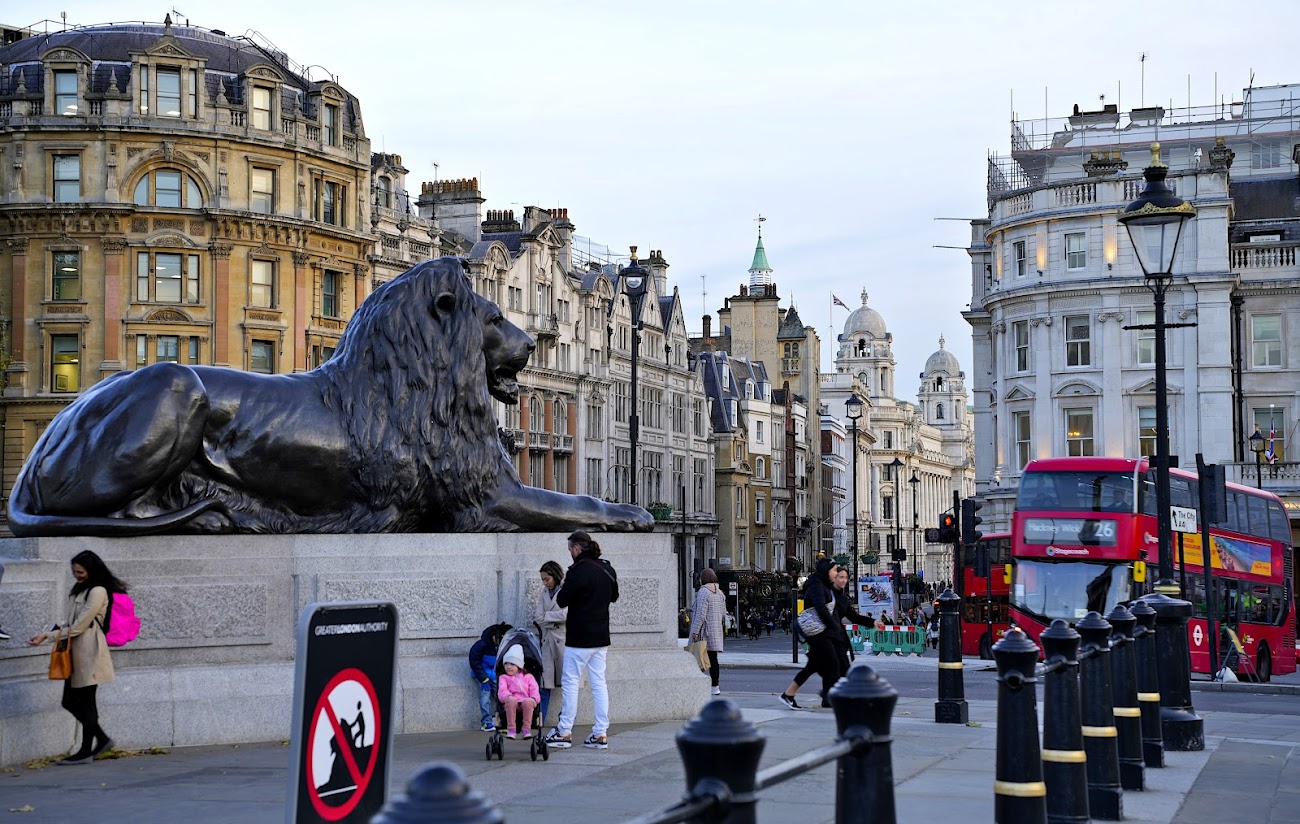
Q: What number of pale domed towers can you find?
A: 2